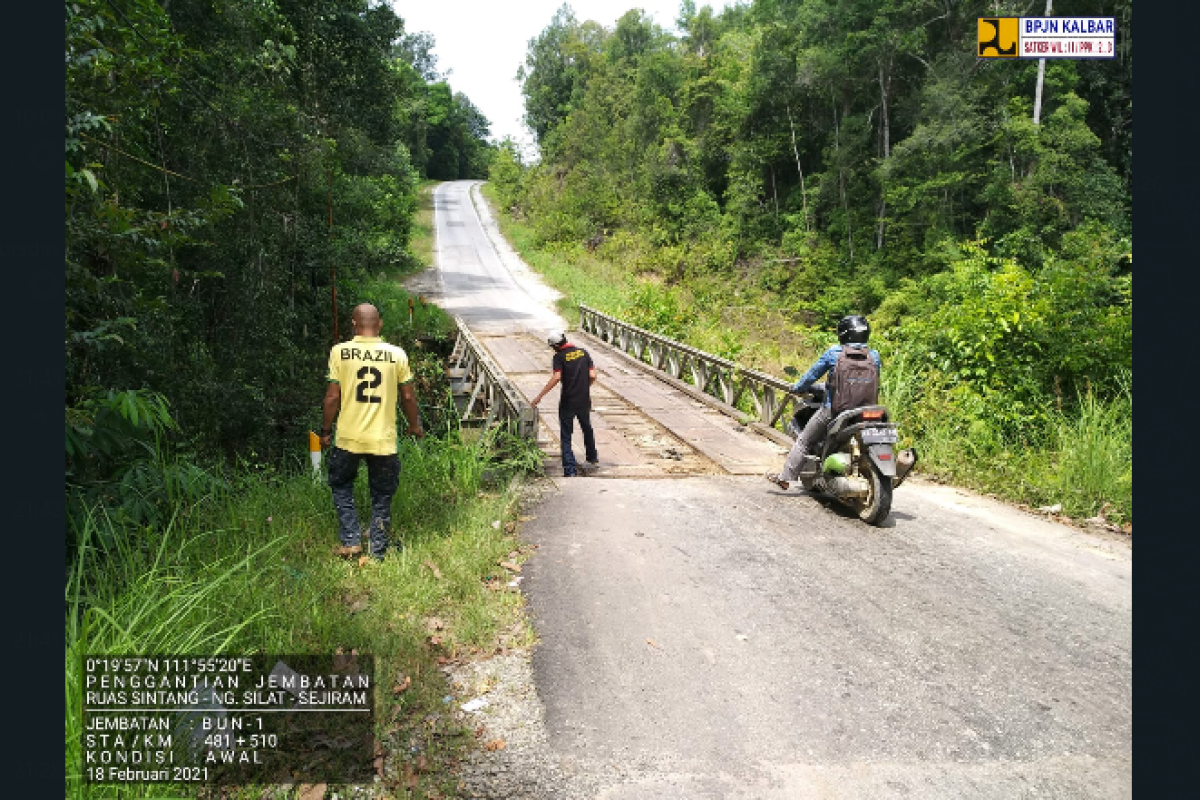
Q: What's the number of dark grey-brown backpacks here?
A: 1